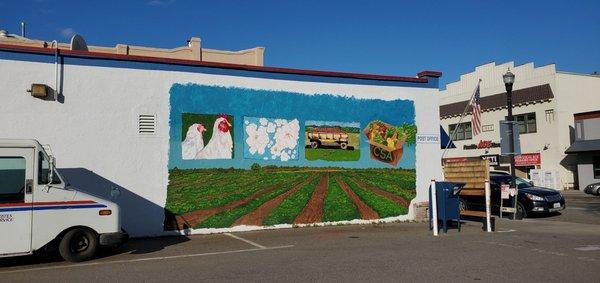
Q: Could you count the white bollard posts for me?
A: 2